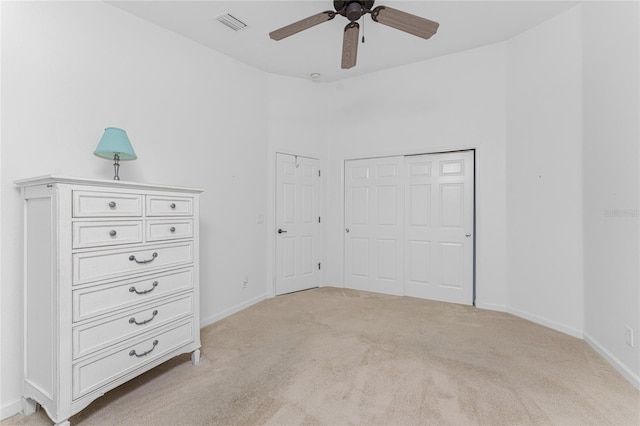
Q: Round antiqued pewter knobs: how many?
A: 4